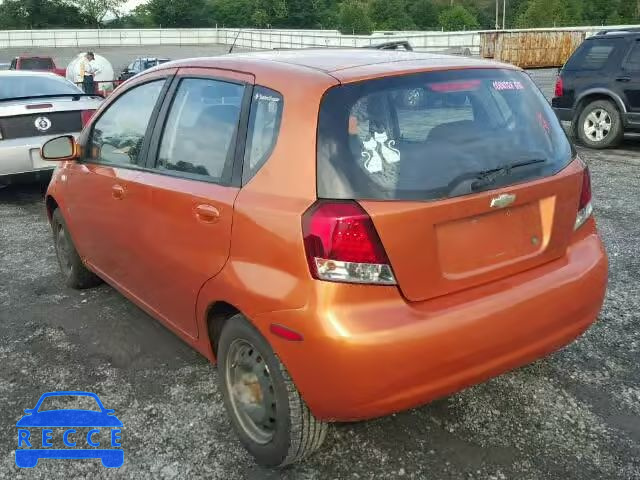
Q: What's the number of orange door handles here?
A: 2